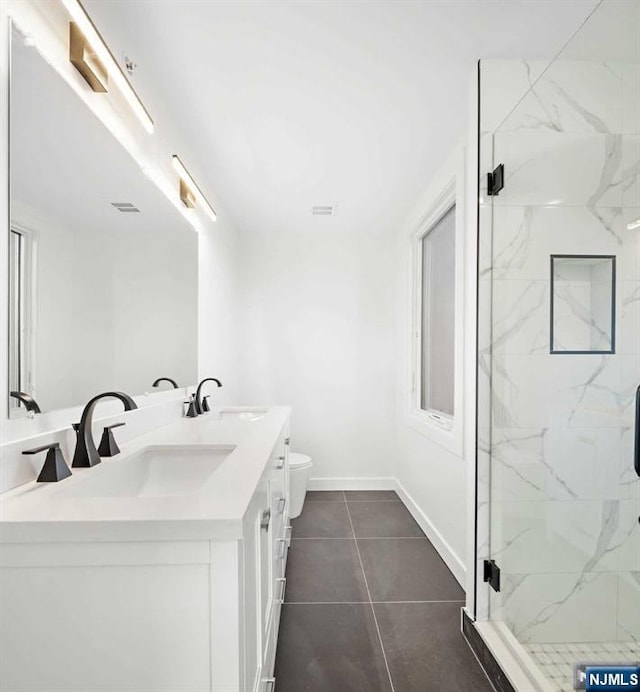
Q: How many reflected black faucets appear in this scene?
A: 2